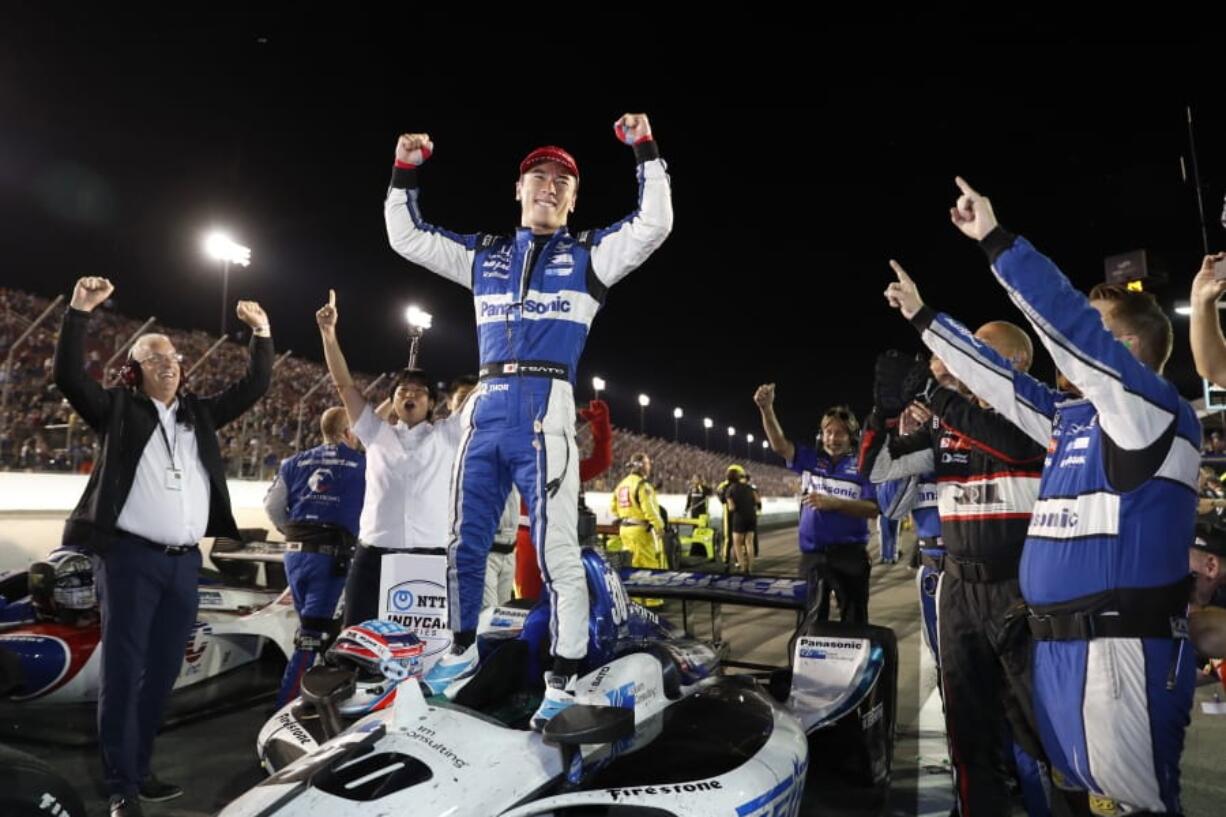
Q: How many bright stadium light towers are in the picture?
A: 9